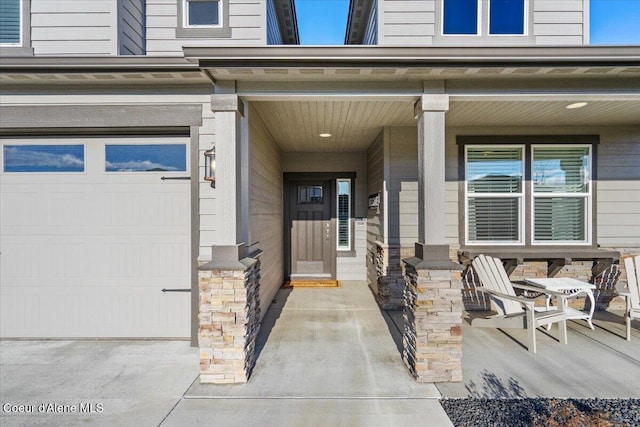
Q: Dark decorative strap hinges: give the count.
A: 2